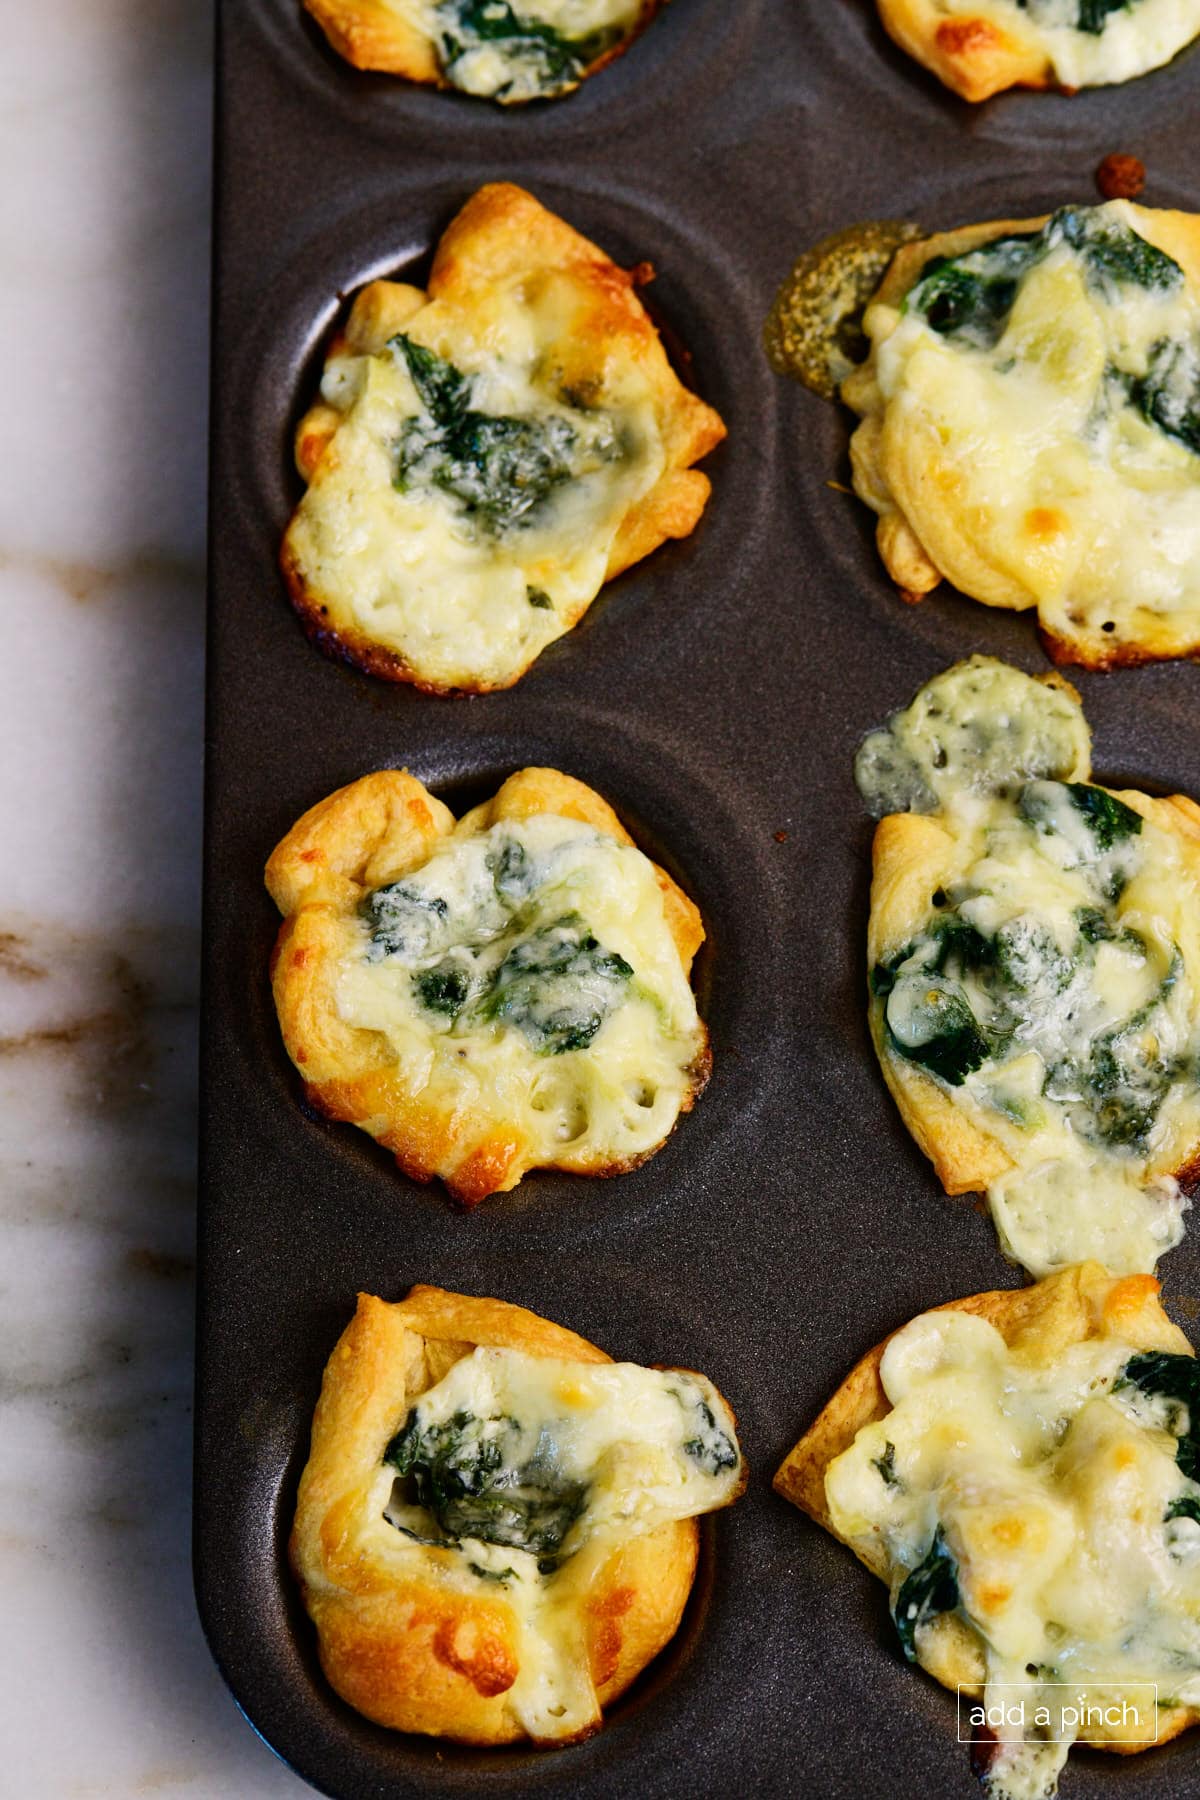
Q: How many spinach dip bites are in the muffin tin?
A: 8